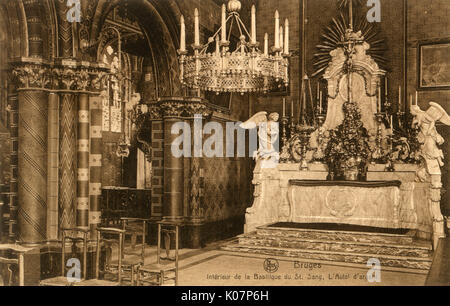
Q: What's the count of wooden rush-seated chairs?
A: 5